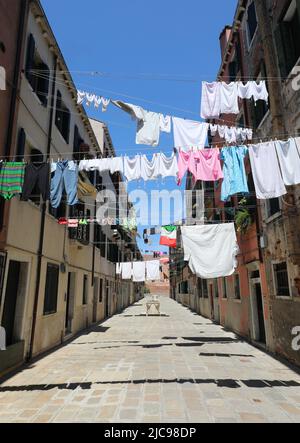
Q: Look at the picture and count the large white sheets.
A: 1